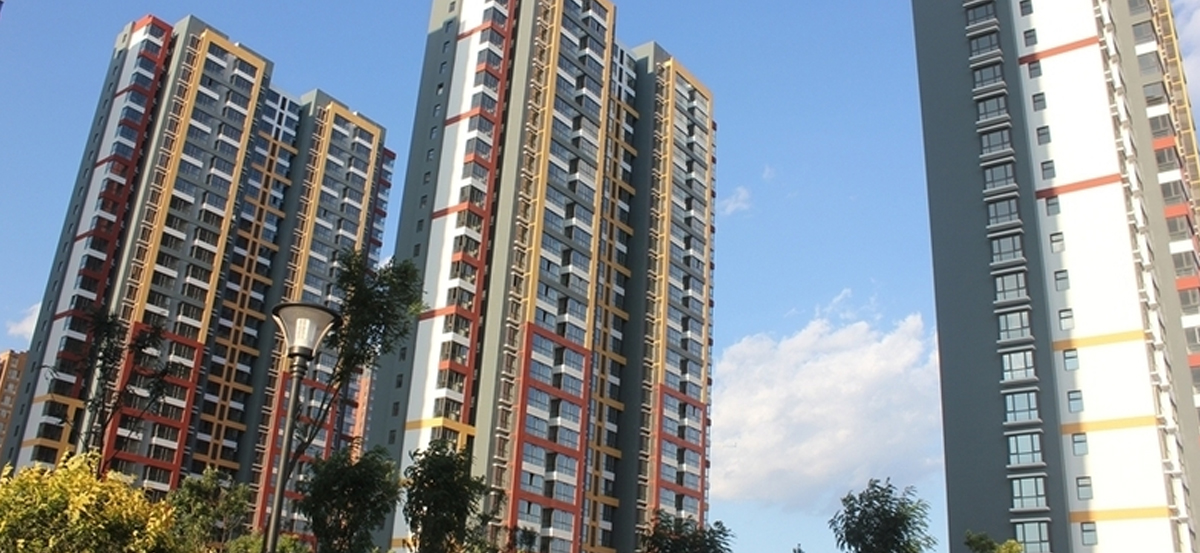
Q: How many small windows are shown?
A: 15